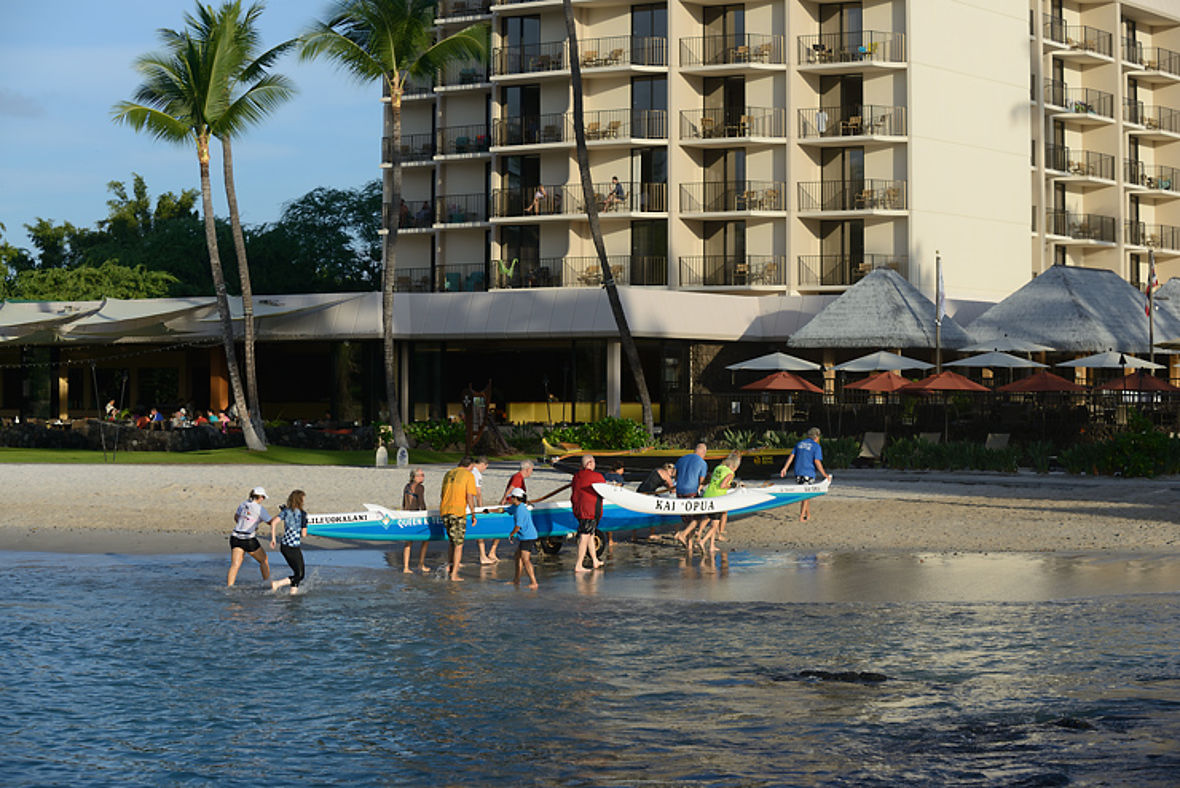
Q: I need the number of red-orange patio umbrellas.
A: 5